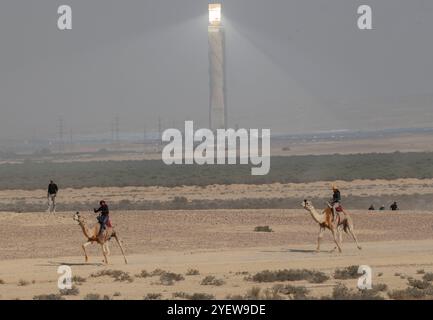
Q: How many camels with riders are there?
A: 2